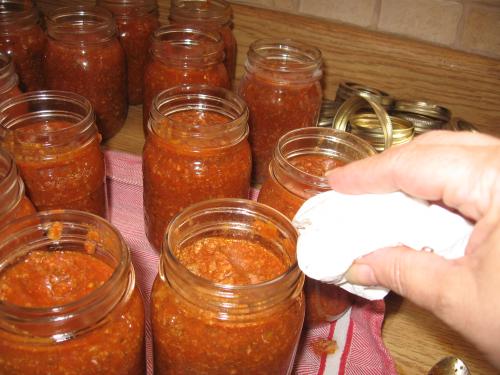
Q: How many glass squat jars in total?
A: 13